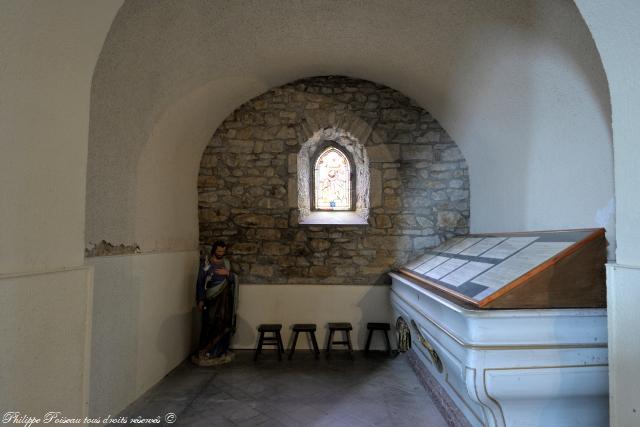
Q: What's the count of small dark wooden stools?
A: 4